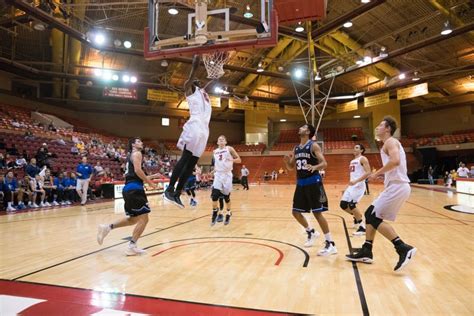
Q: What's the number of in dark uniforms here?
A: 2